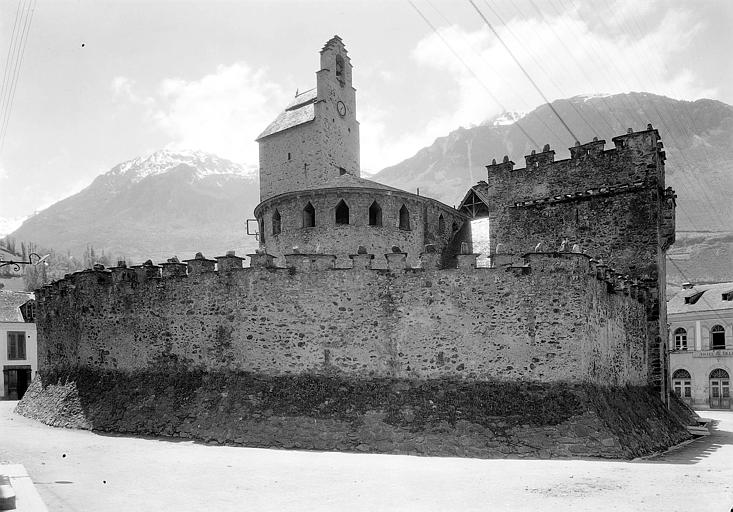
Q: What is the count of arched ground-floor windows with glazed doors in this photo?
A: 2